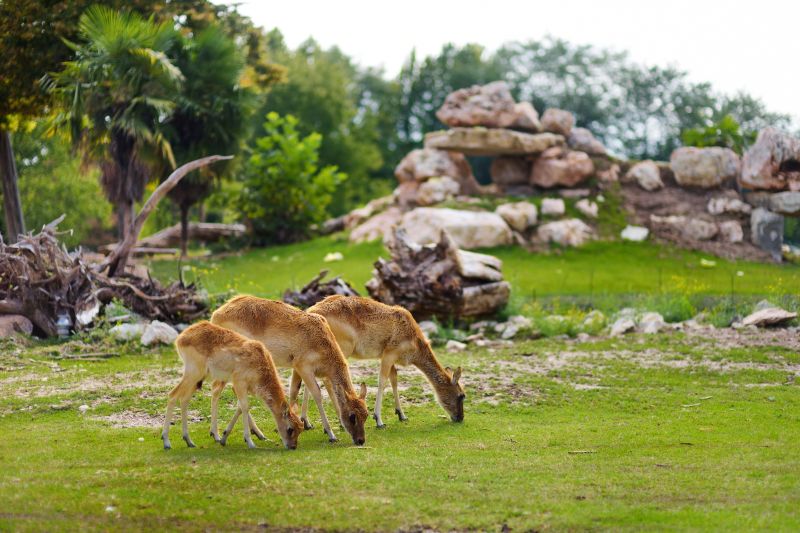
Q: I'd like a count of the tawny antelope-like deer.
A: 3